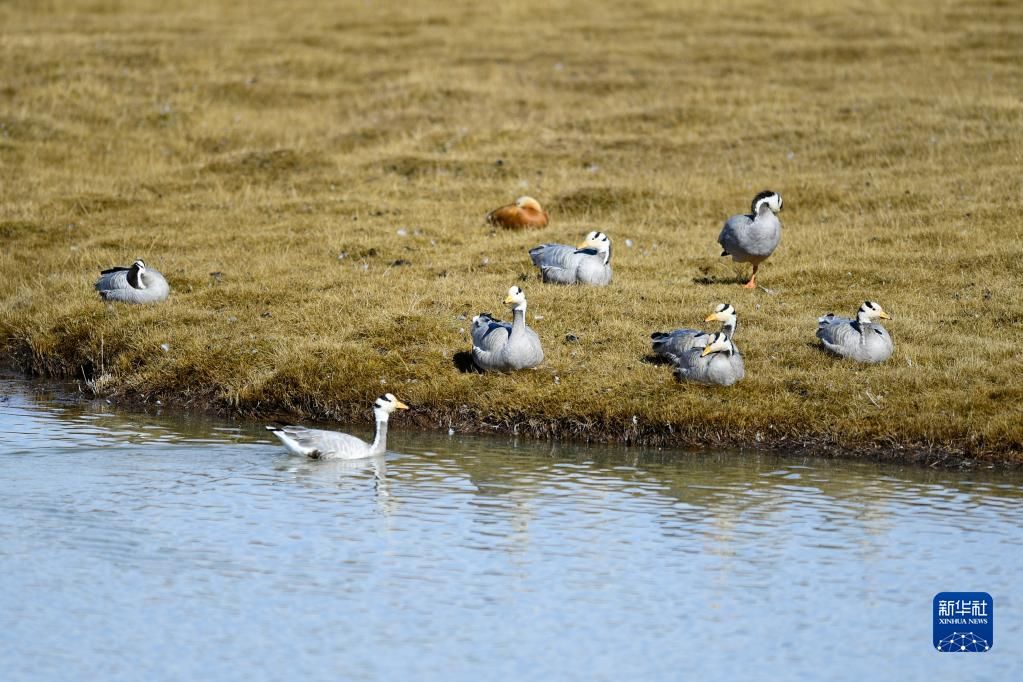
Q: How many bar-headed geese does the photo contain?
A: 8